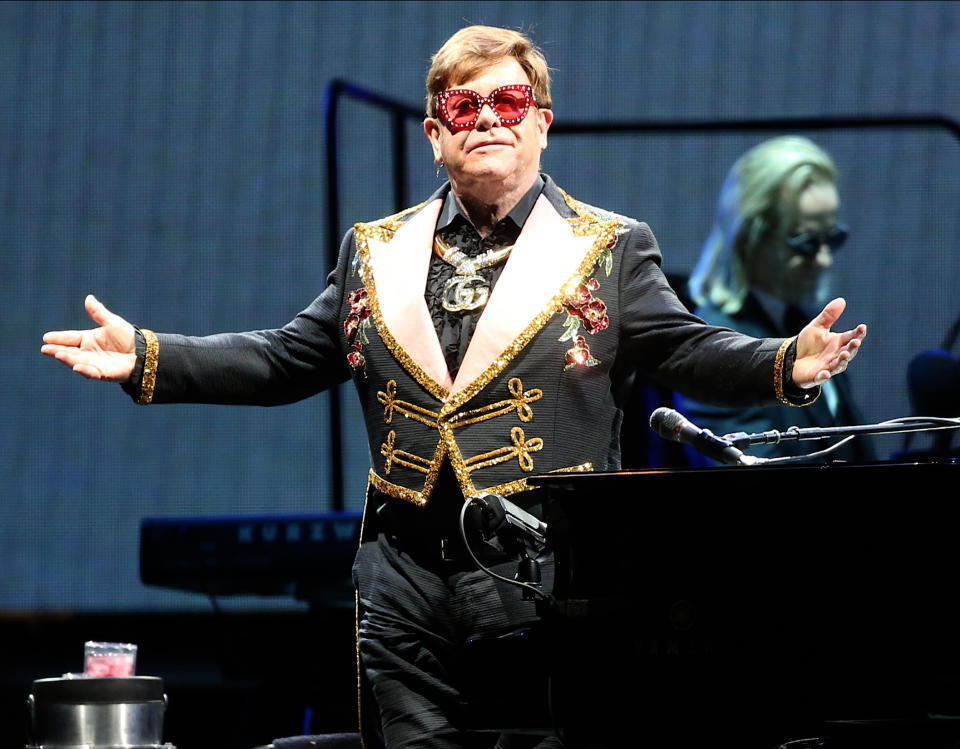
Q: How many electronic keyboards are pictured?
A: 1